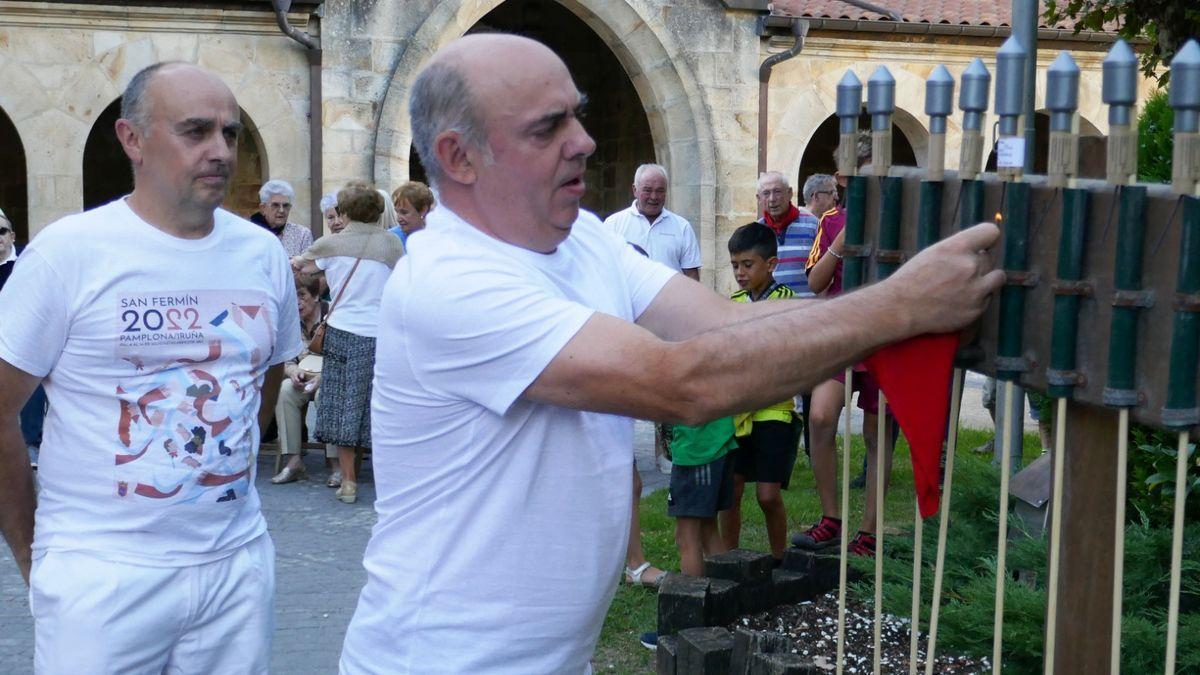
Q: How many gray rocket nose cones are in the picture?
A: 8